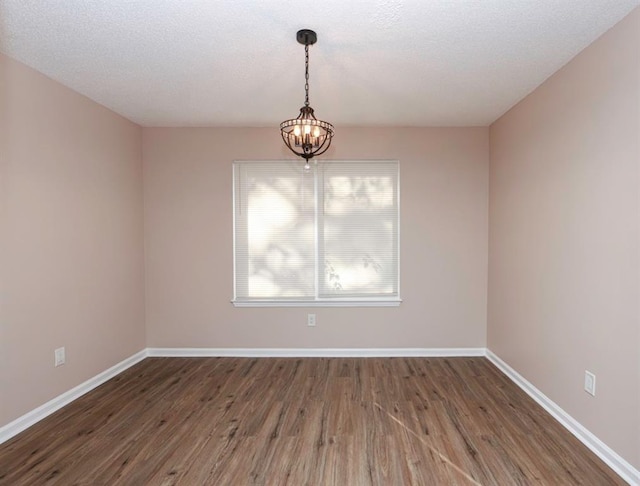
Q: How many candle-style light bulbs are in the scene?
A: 3